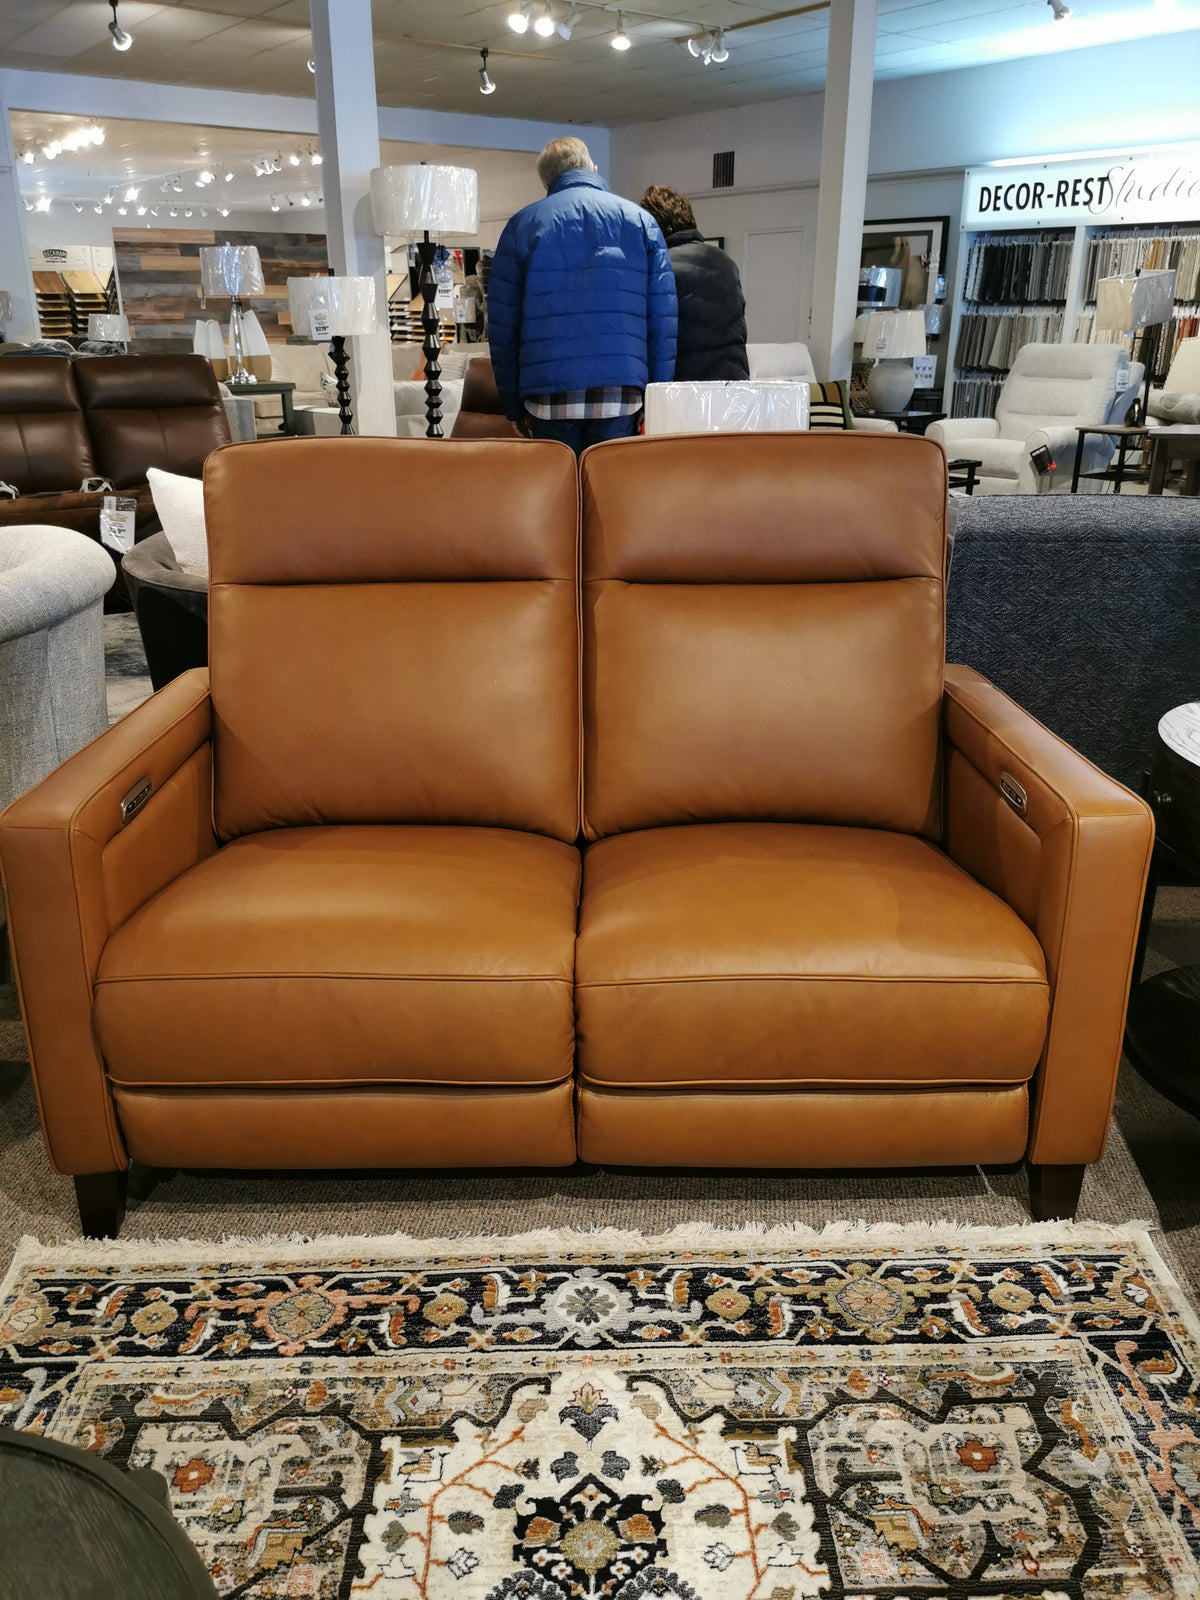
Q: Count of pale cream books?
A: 0